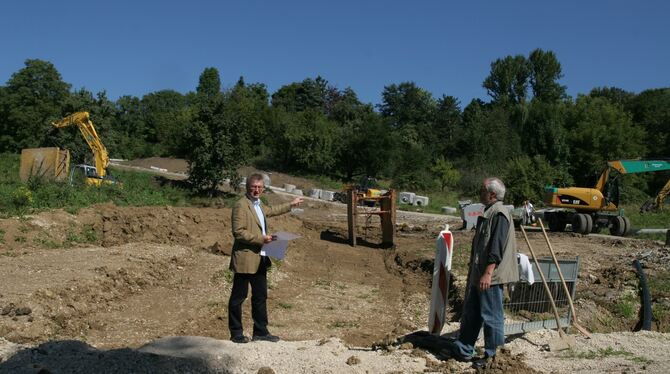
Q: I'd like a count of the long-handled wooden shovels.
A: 2